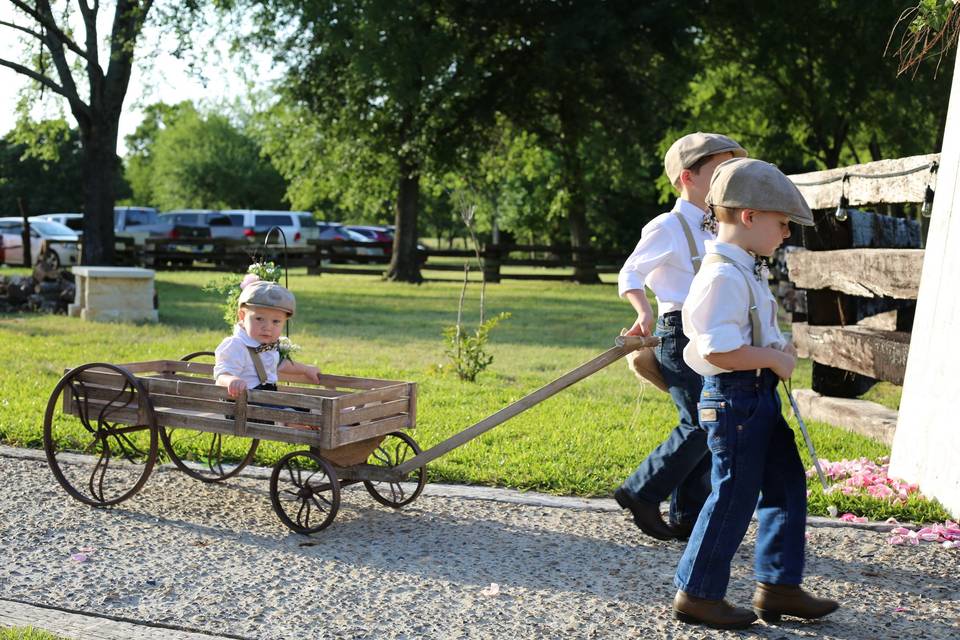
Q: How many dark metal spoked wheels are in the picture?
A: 4